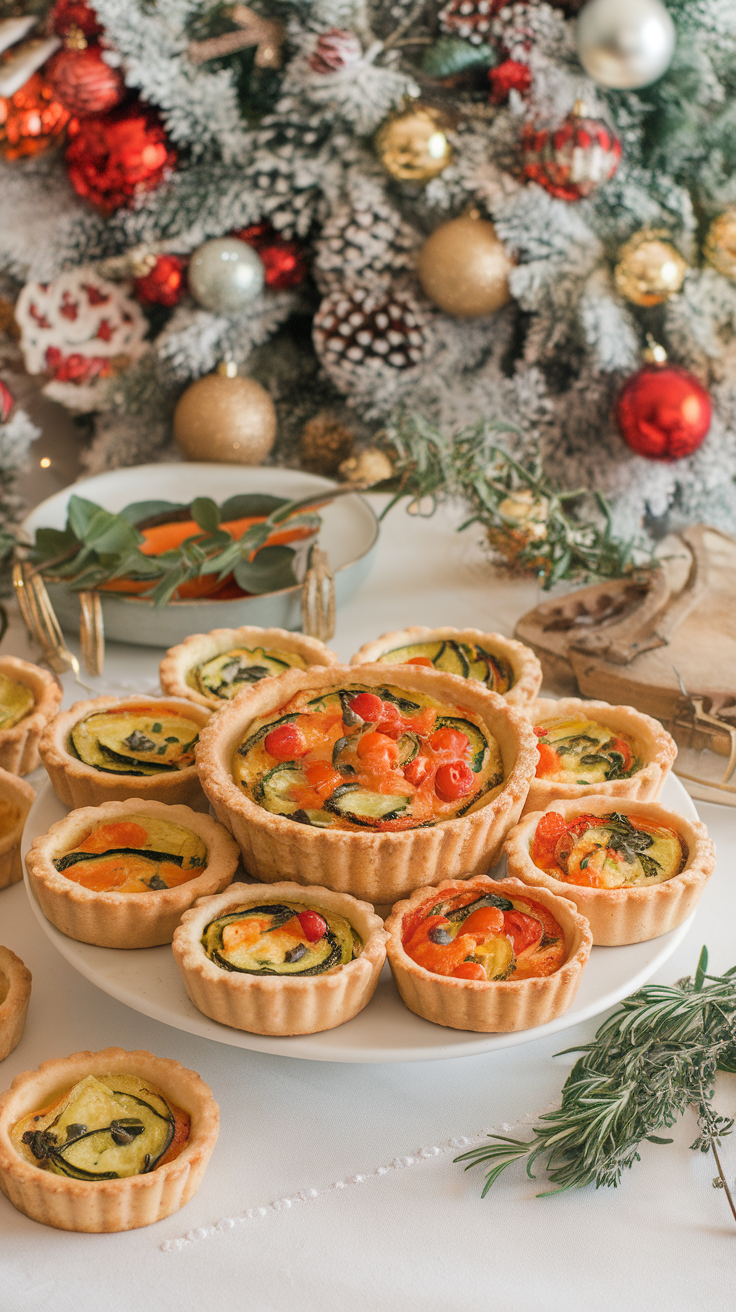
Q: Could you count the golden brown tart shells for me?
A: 13